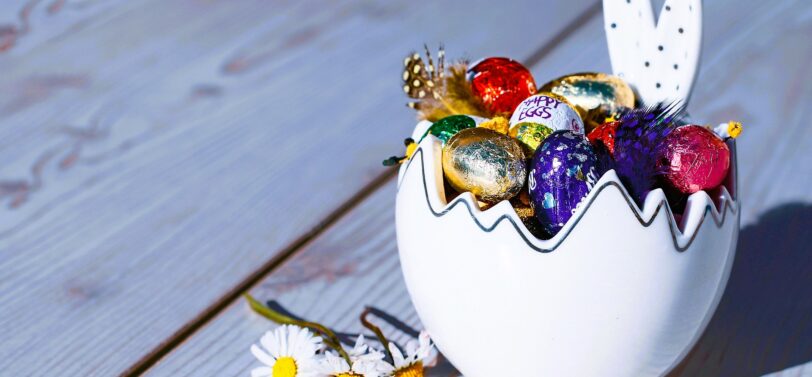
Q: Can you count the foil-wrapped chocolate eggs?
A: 8